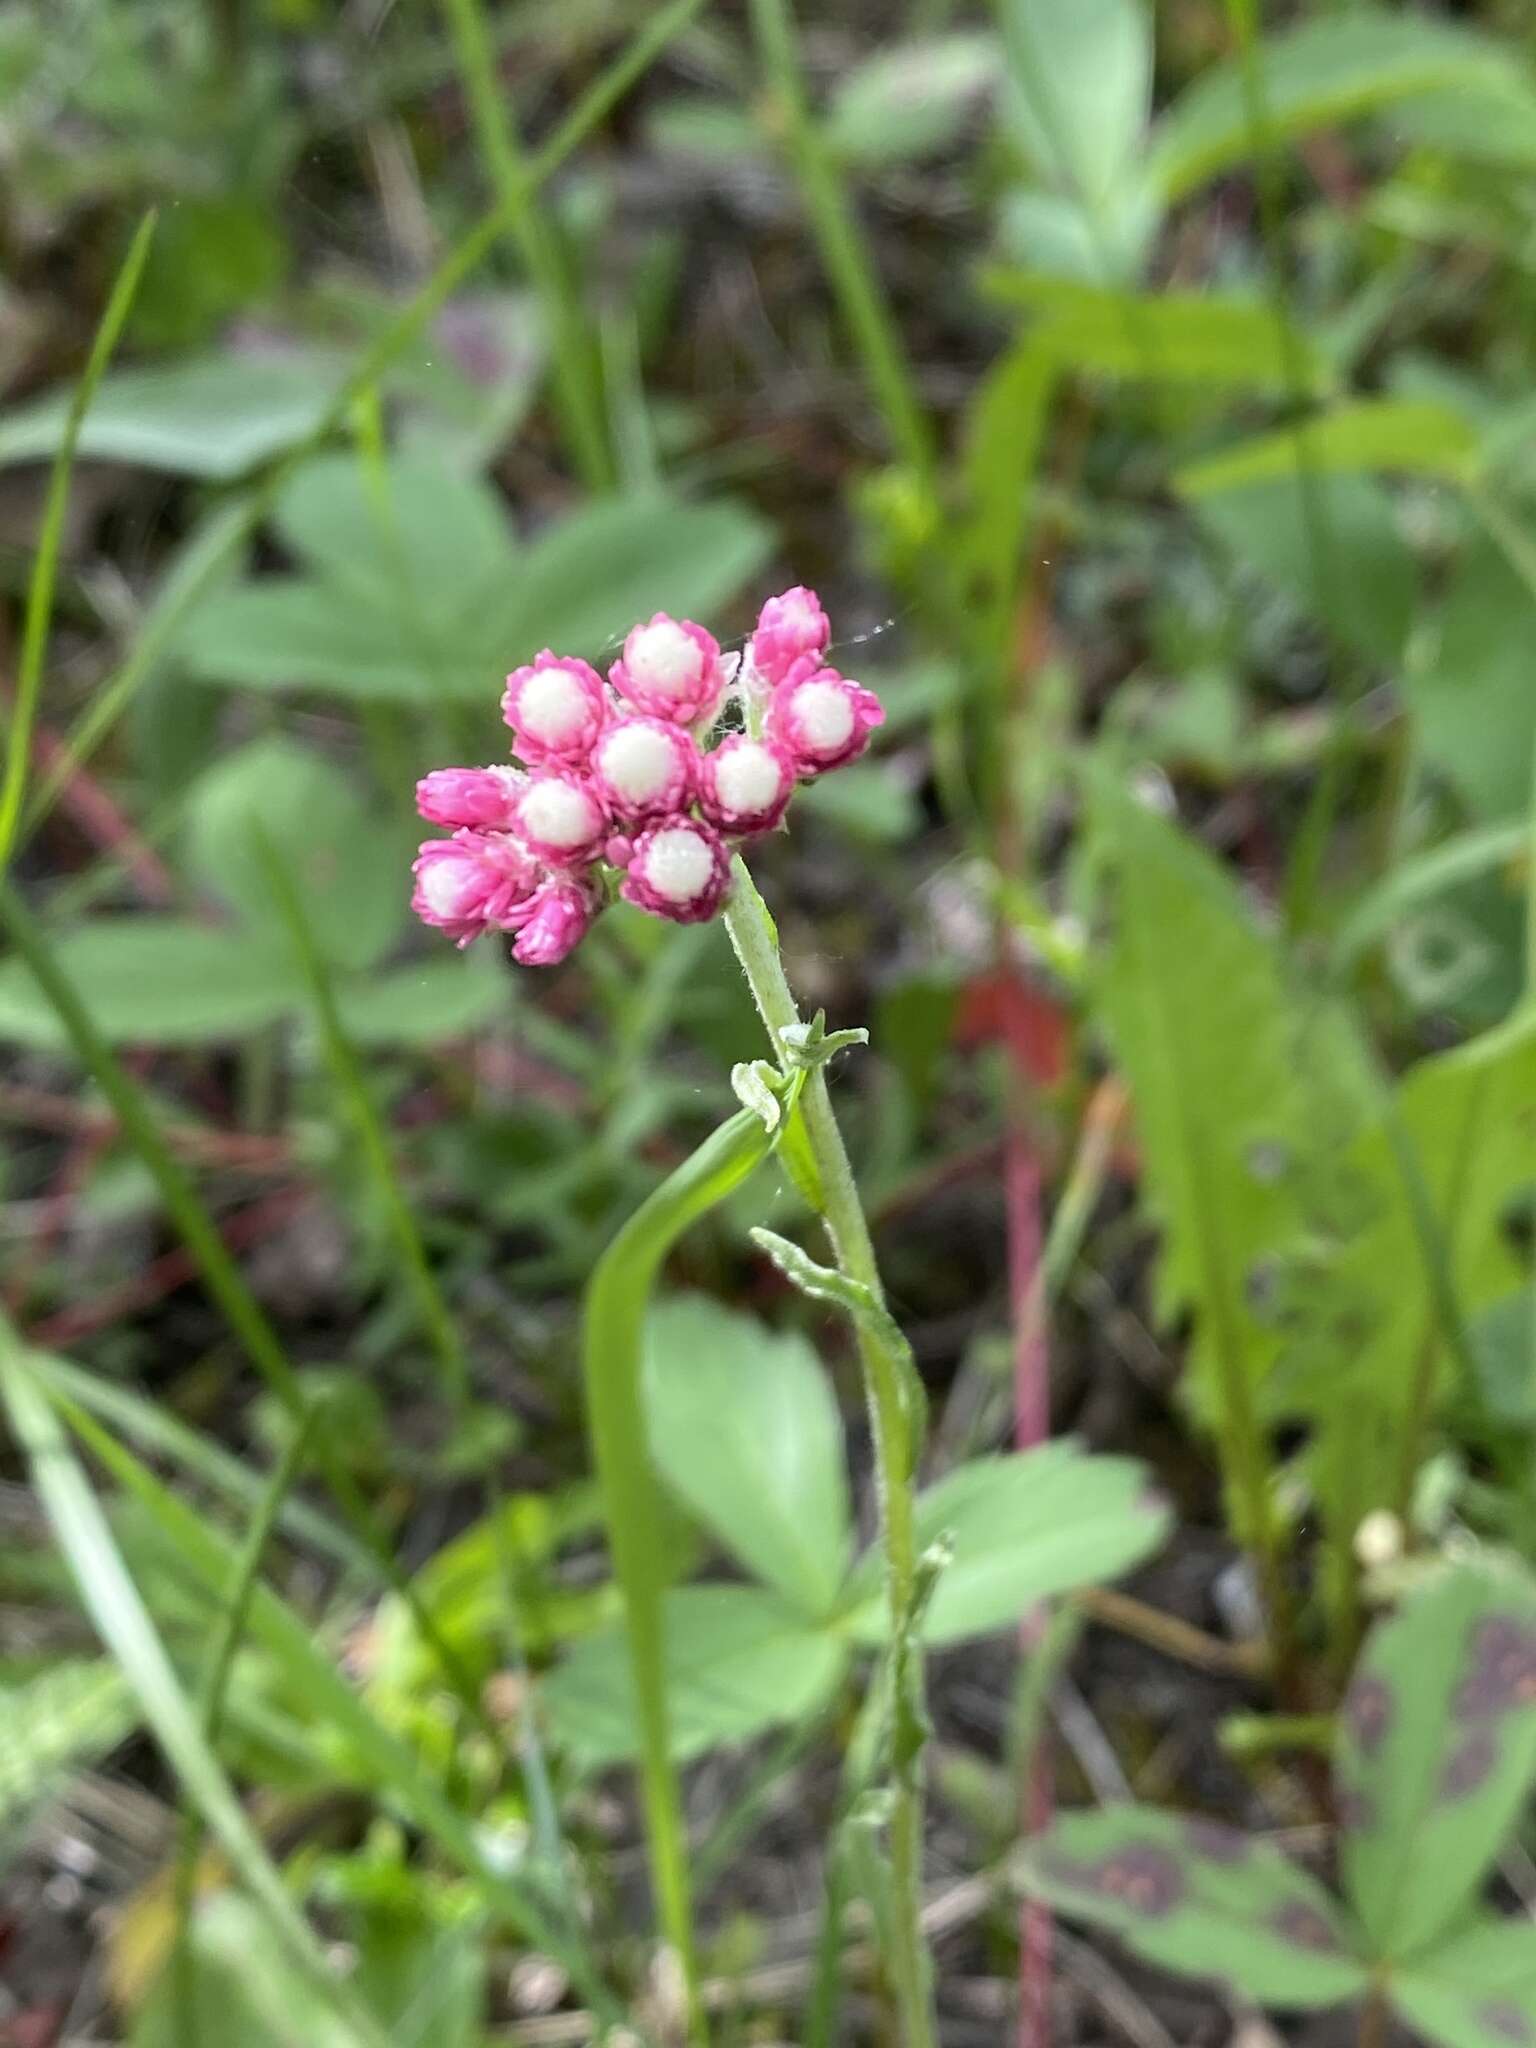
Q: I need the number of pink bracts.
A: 11